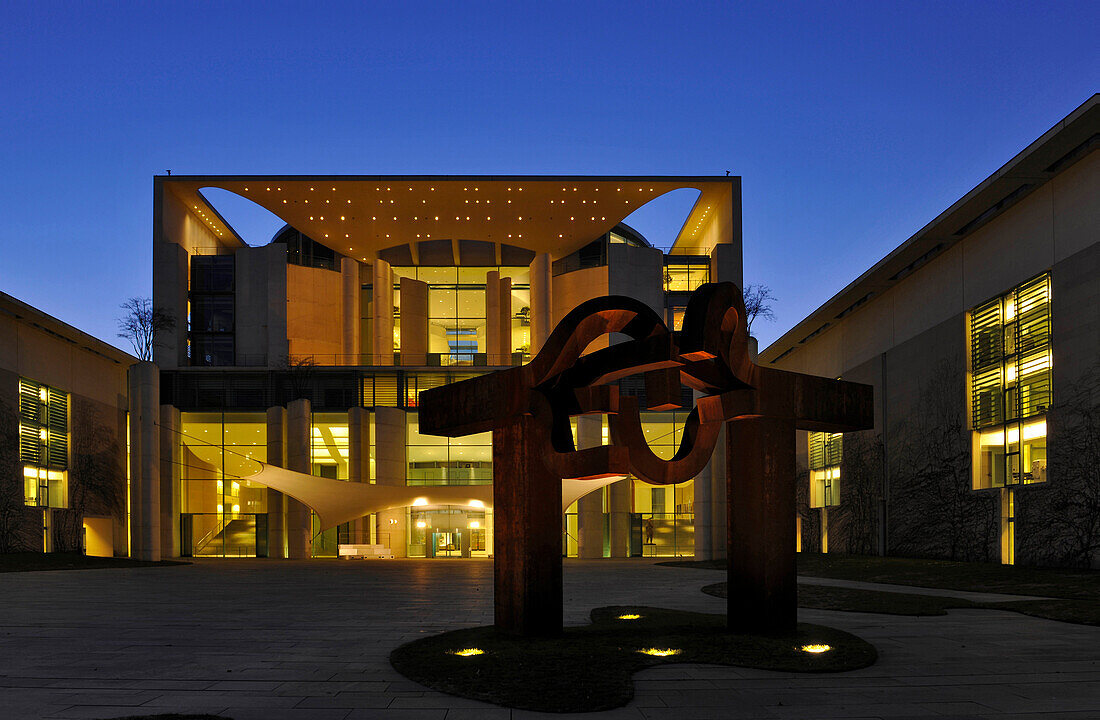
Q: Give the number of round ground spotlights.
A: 4